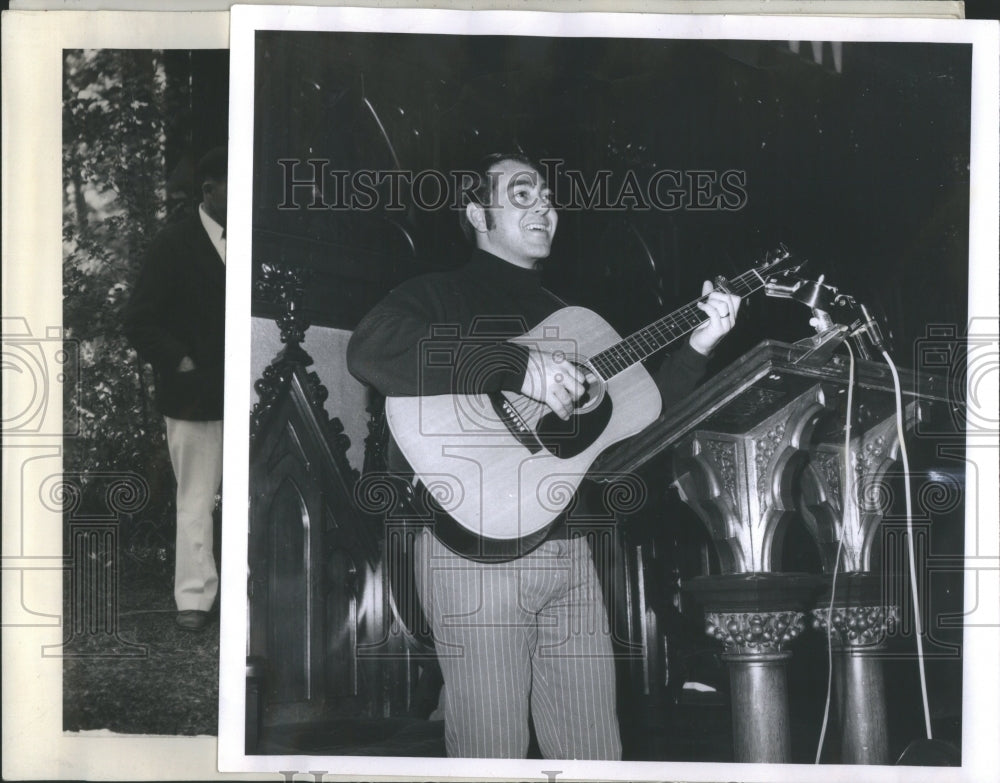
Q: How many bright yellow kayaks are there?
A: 0